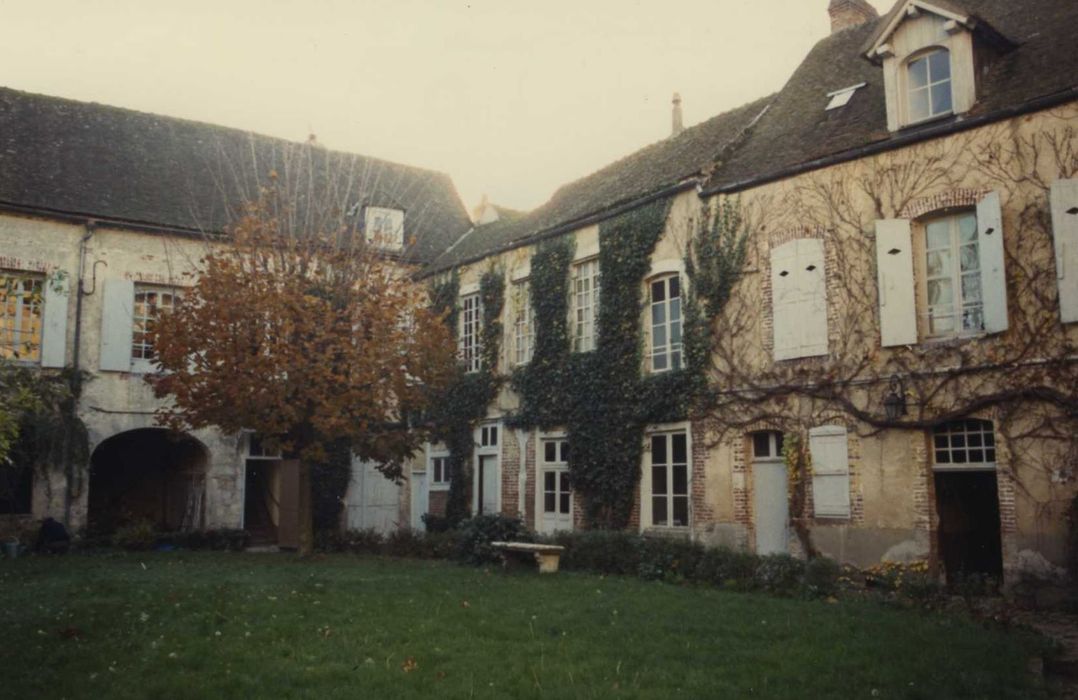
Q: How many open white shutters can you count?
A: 5